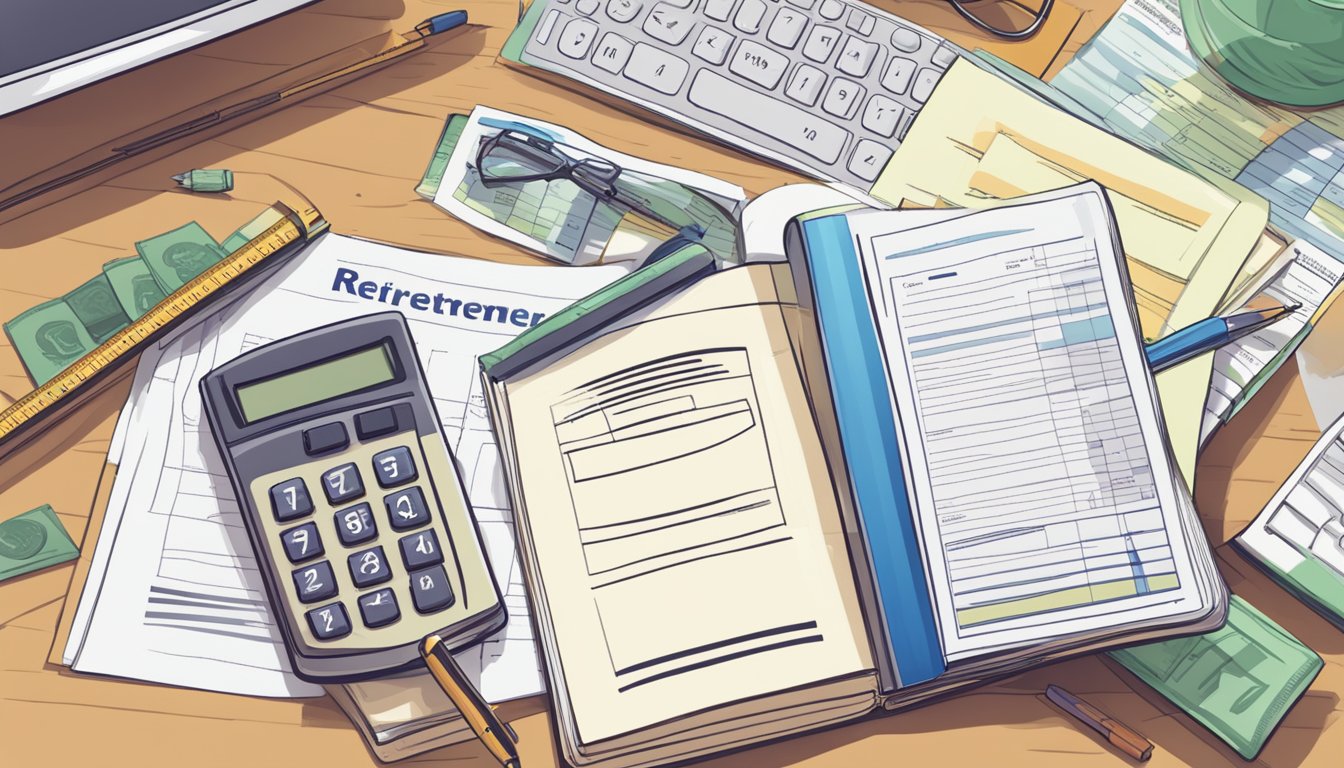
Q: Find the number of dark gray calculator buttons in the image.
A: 14